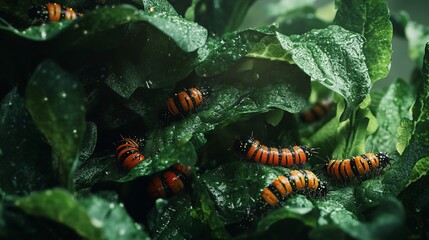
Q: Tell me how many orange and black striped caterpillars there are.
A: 8